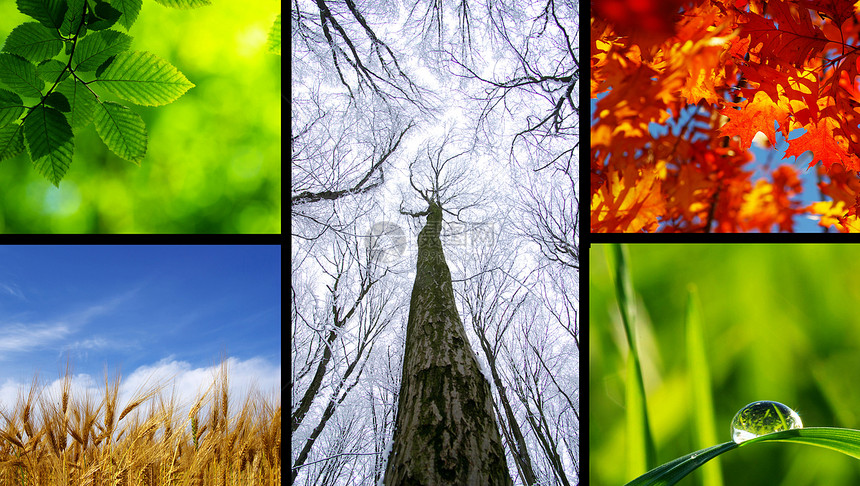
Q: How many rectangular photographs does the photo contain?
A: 5